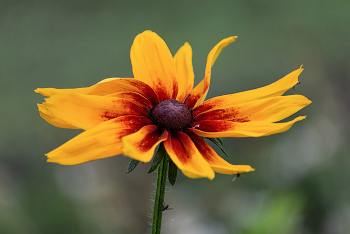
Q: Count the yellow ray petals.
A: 13